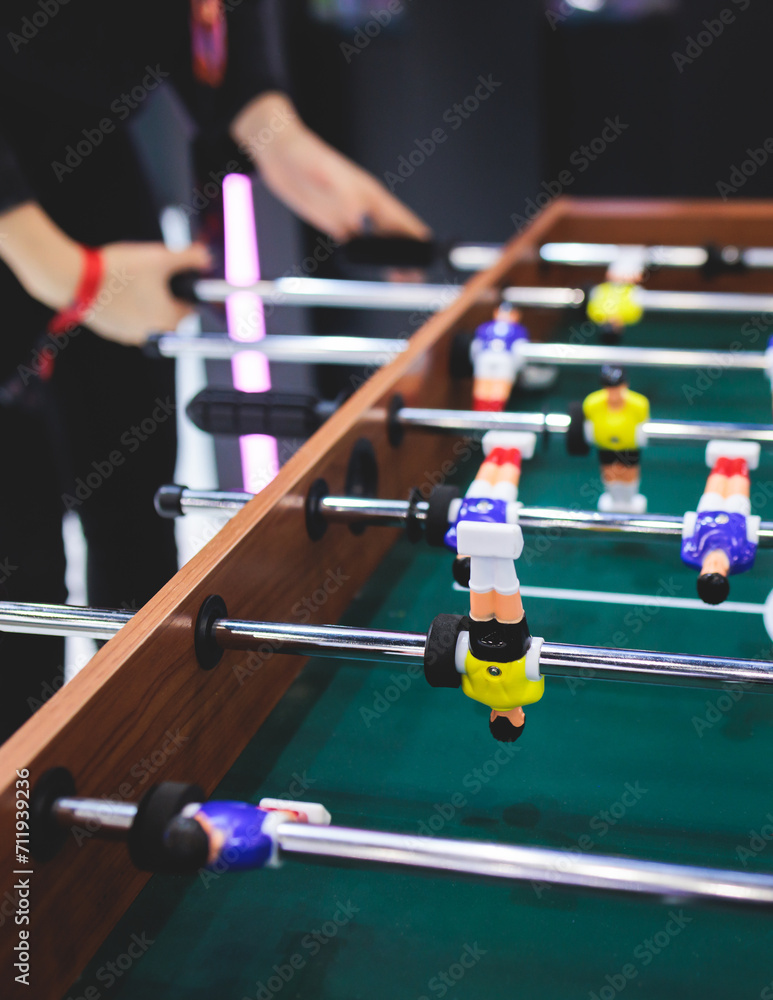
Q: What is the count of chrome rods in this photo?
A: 7